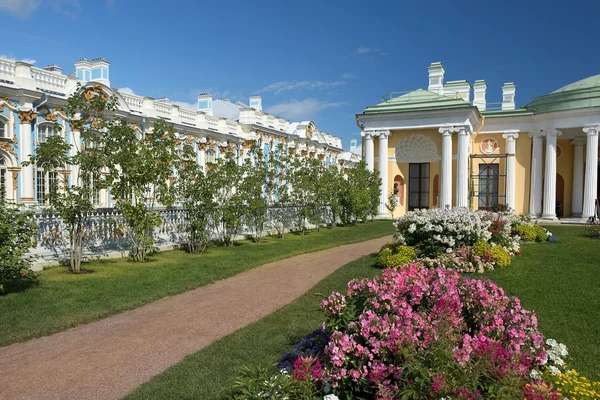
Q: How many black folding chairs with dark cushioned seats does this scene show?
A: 0